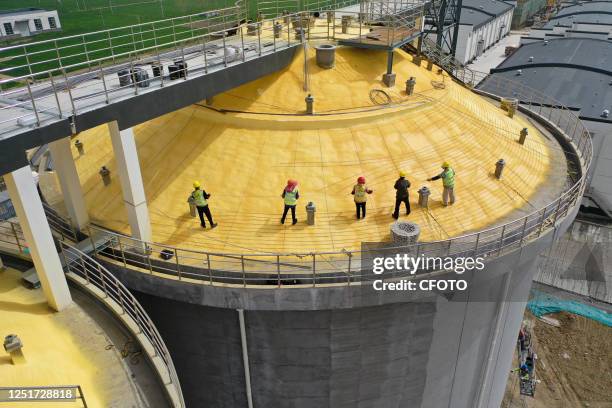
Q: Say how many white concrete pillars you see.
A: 3